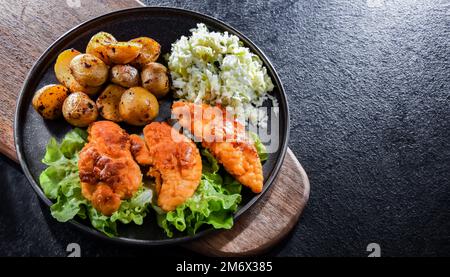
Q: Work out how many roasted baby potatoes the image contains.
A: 11